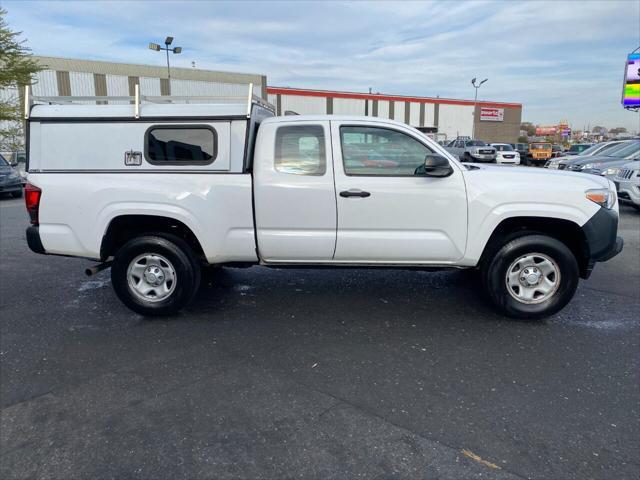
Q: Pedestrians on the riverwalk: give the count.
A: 0